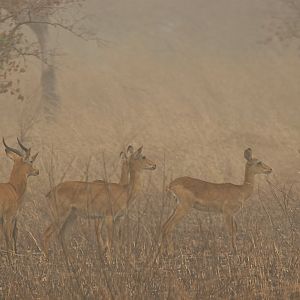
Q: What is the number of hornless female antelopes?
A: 3